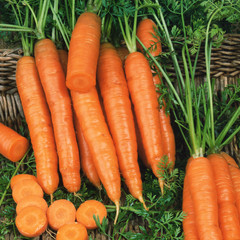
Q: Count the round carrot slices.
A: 7